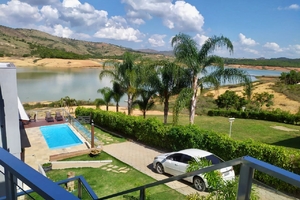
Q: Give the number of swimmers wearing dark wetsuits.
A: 0